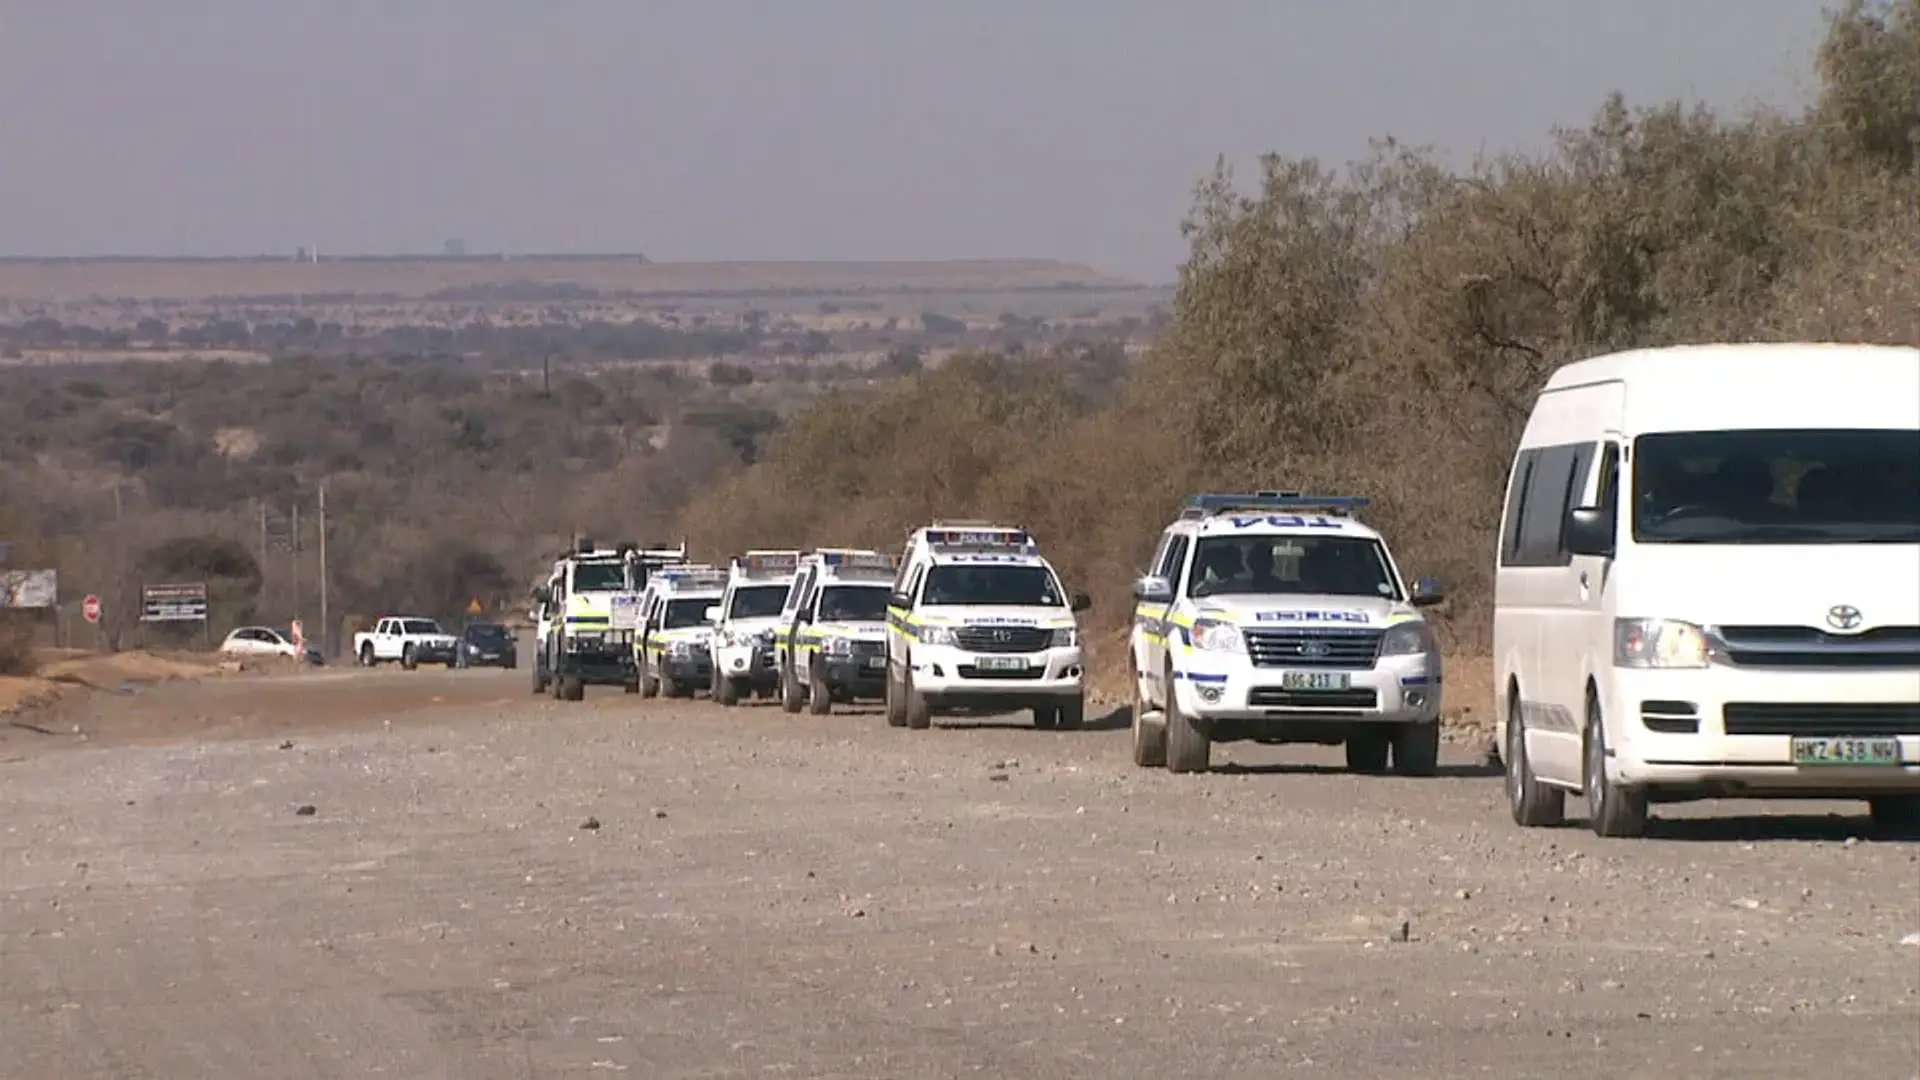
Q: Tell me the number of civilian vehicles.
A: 4